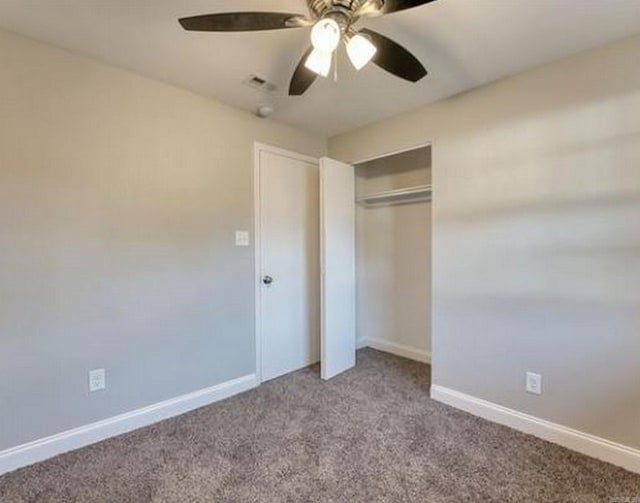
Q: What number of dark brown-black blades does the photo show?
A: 4